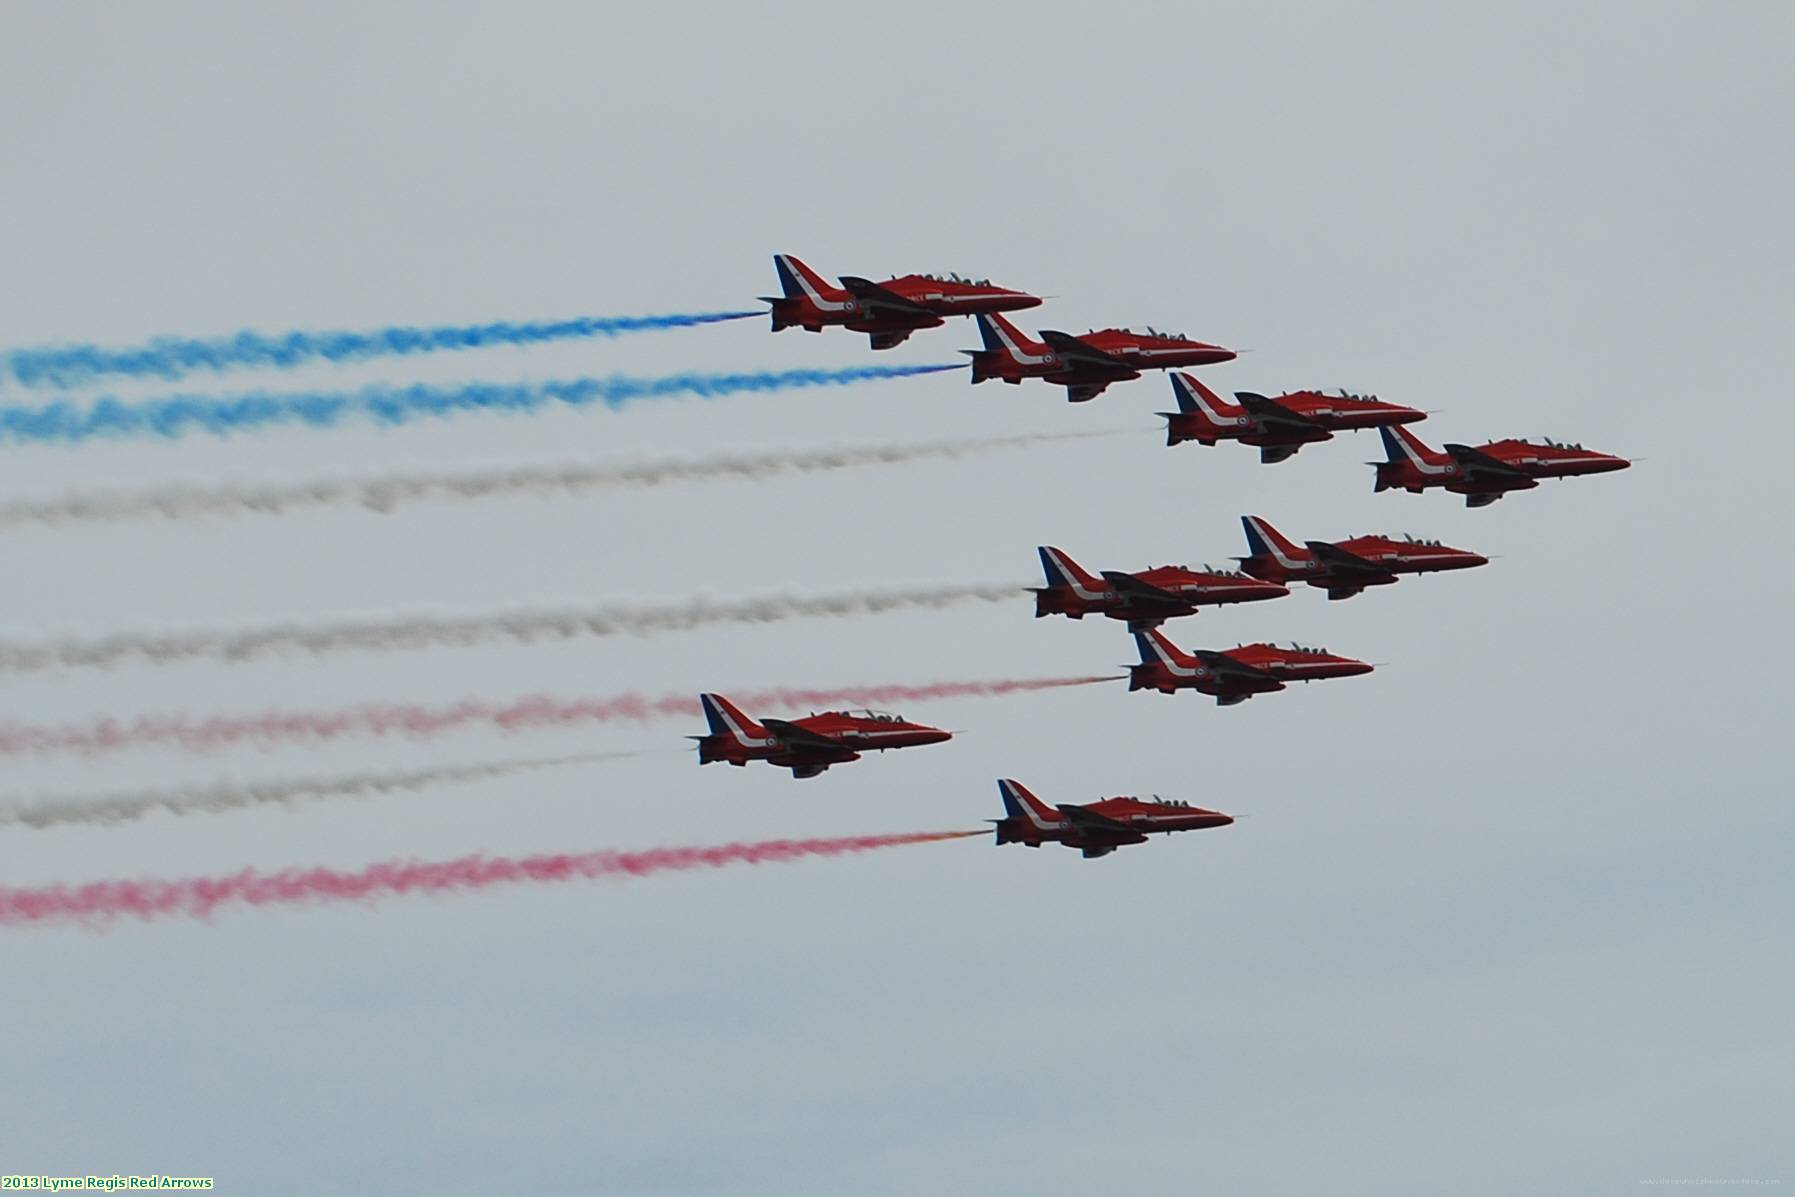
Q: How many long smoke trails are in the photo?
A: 7